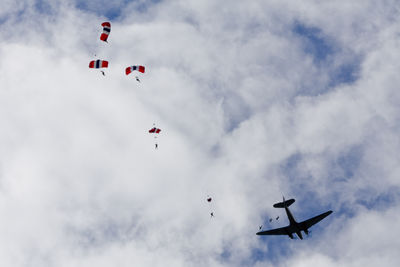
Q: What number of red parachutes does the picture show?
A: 4